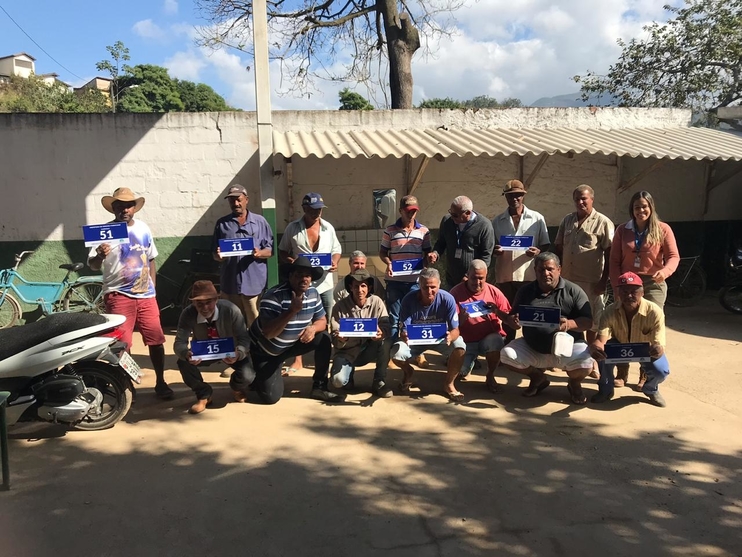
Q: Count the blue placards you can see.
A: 11